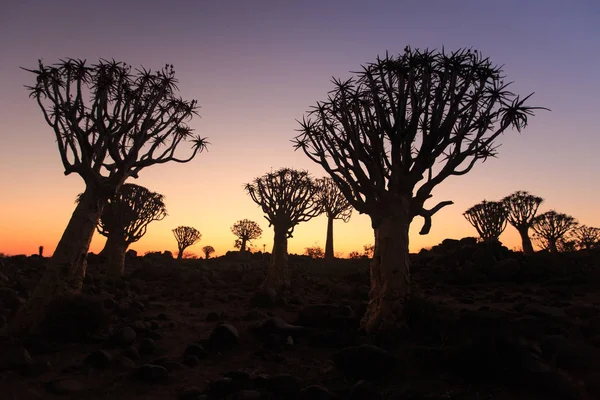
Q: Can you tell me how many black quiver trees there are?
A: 12